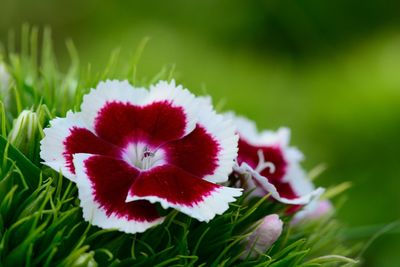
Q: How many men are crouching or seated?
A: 0